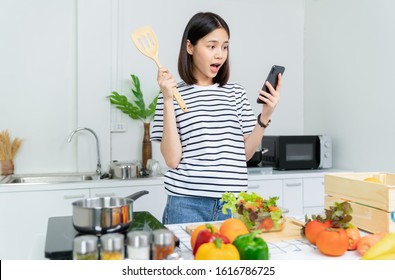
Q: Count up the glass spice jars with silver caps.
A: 4